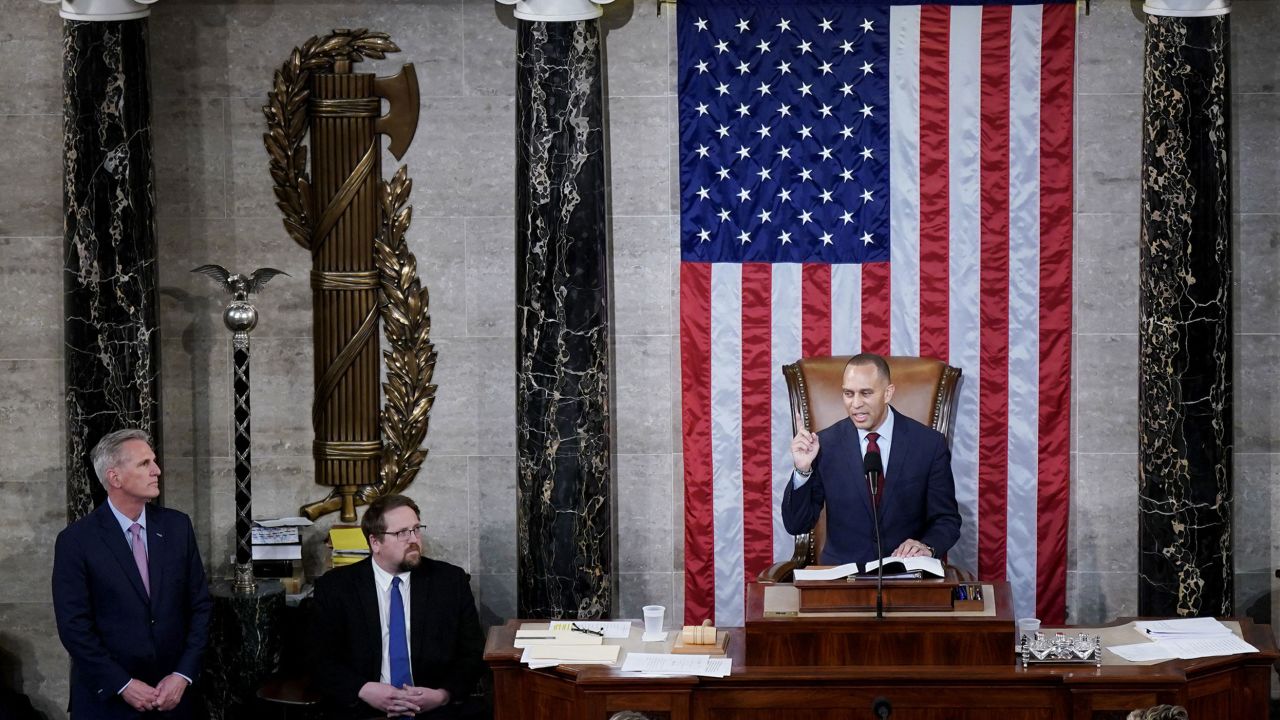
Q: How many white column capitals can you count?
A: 3